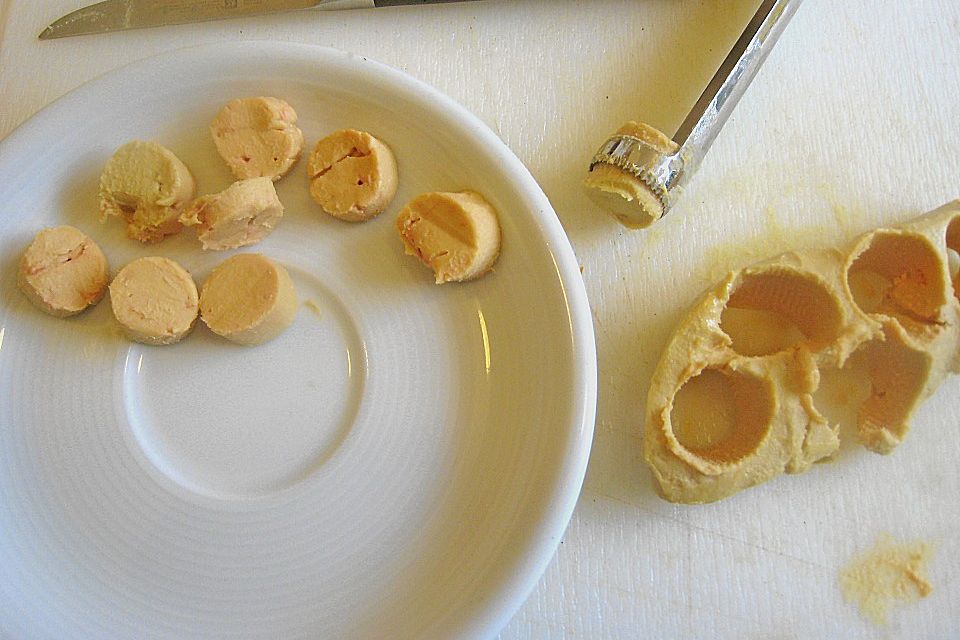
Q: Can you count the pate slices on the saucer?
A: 8